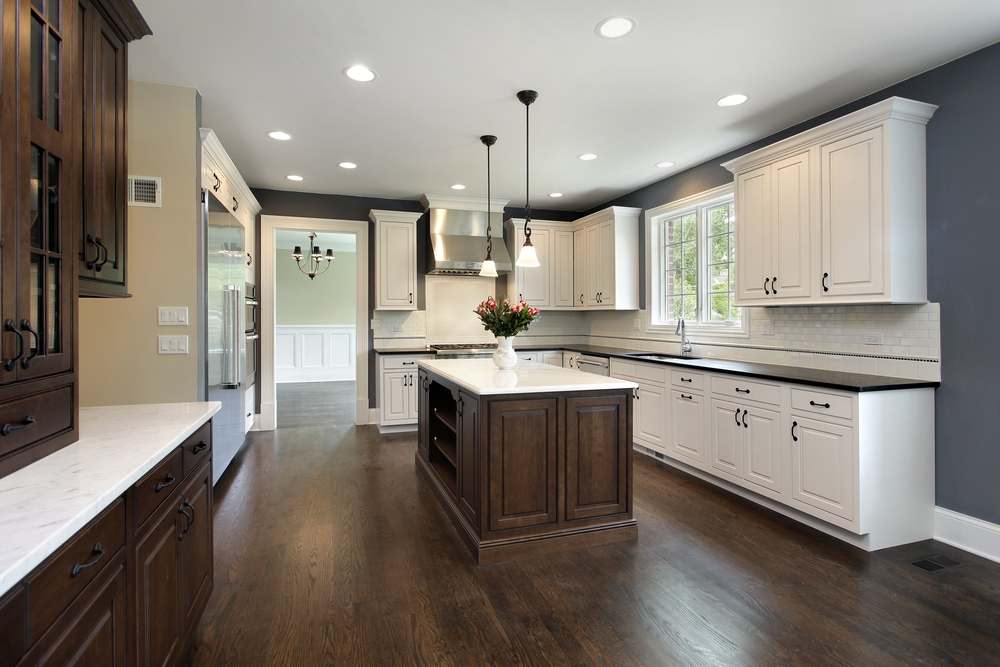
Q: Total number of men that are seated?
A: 0